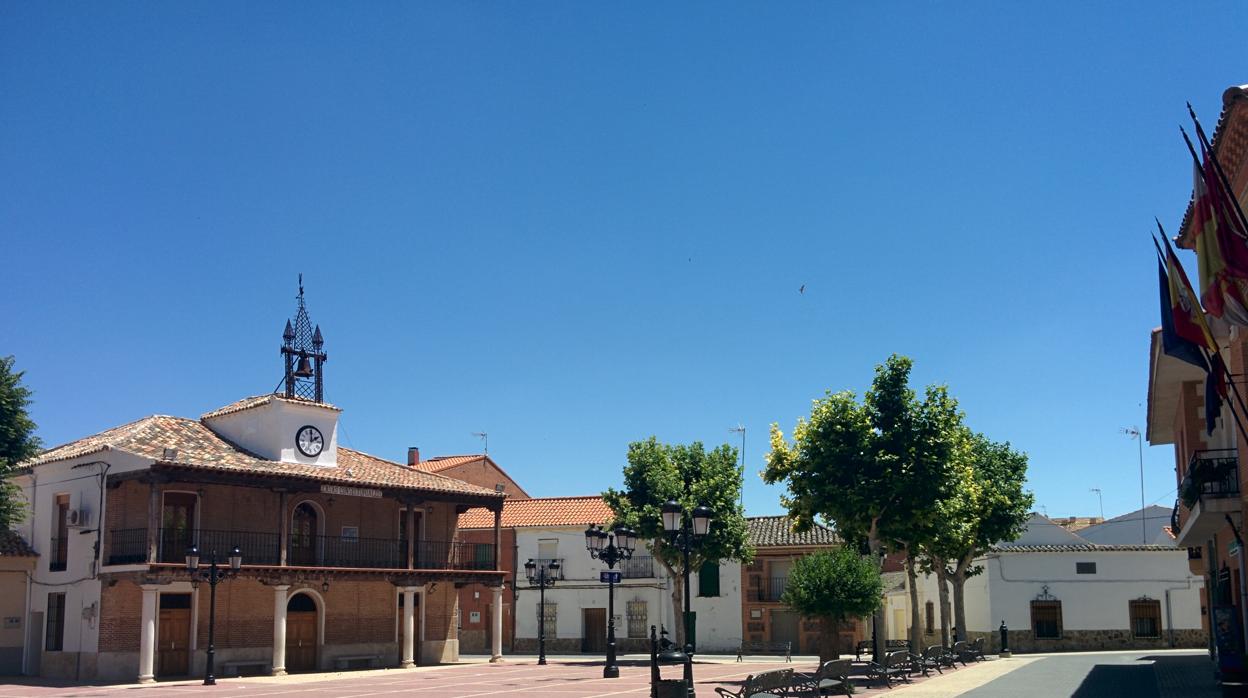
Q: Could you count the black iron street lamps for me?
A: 4